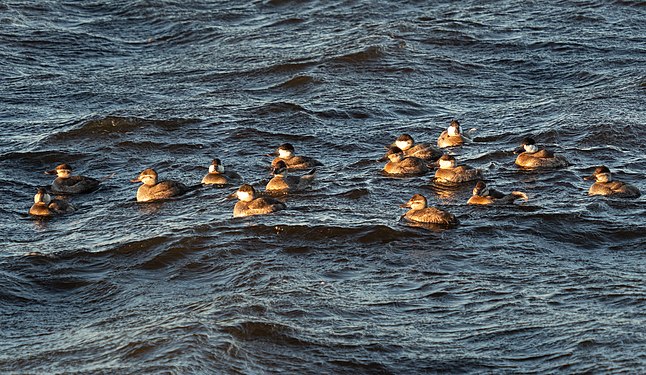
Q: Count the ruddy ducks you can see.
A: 15